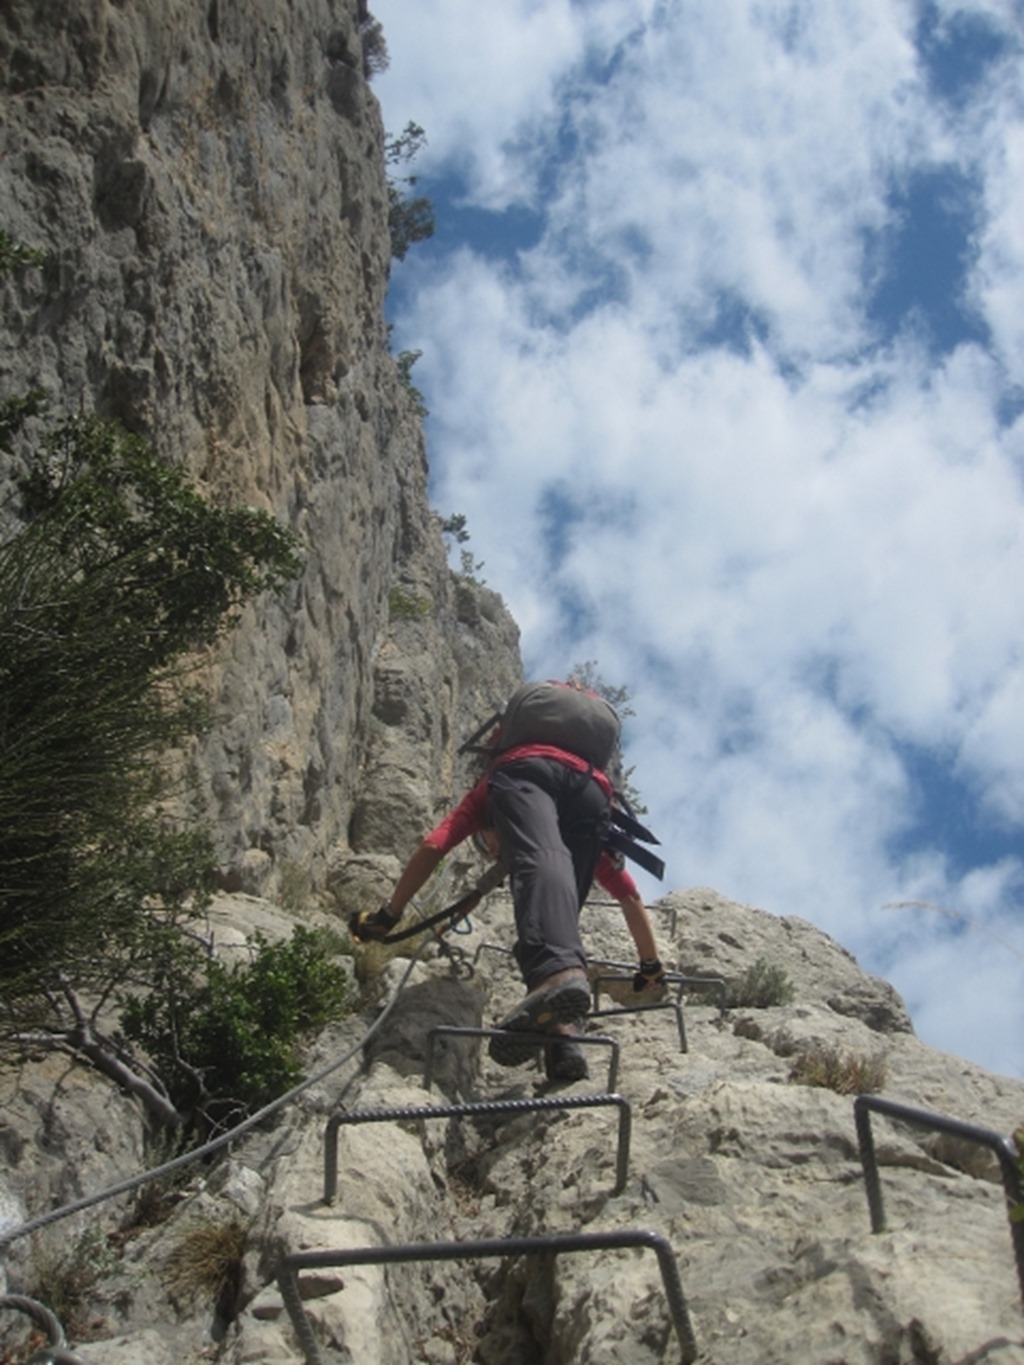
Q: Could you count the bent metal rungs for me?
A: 8